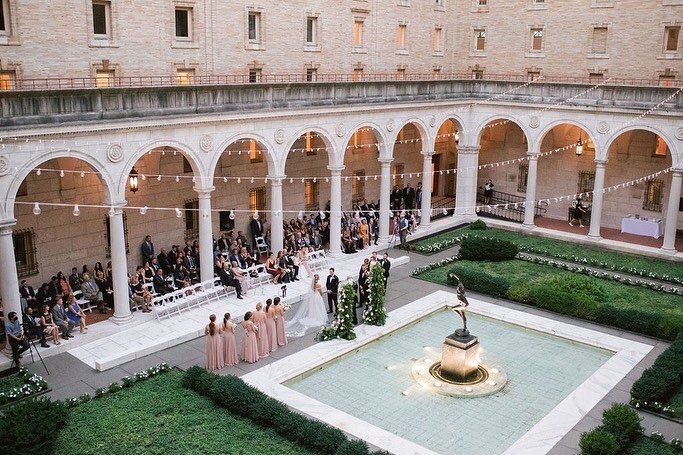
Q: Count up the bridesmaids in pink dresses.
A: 6